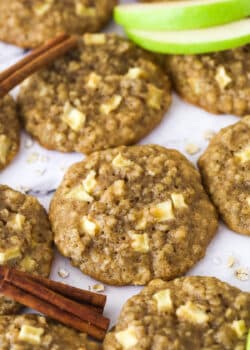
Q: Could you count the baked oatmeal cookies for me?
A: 9